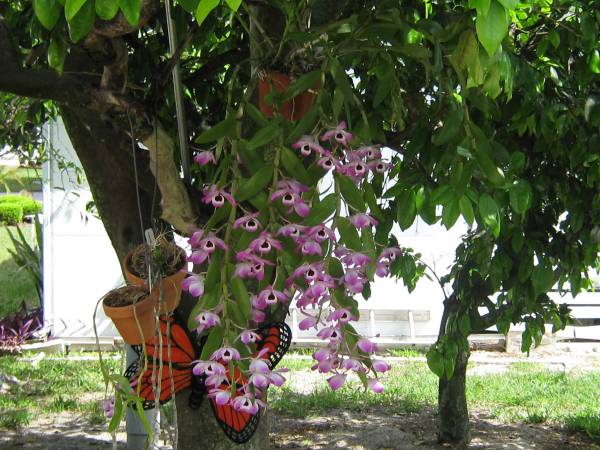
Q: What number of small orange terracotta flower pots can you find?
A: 3